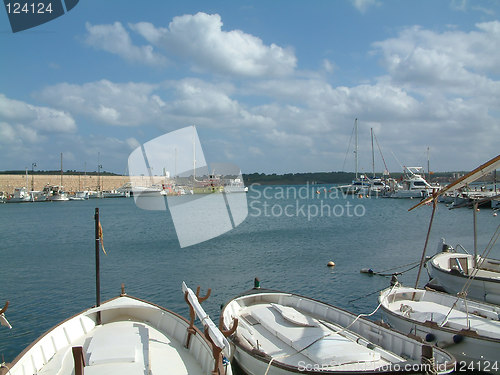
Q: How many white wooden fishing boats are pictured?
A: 4